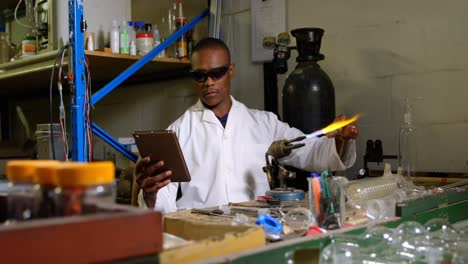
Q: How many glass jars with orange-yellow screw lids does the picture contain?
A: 3